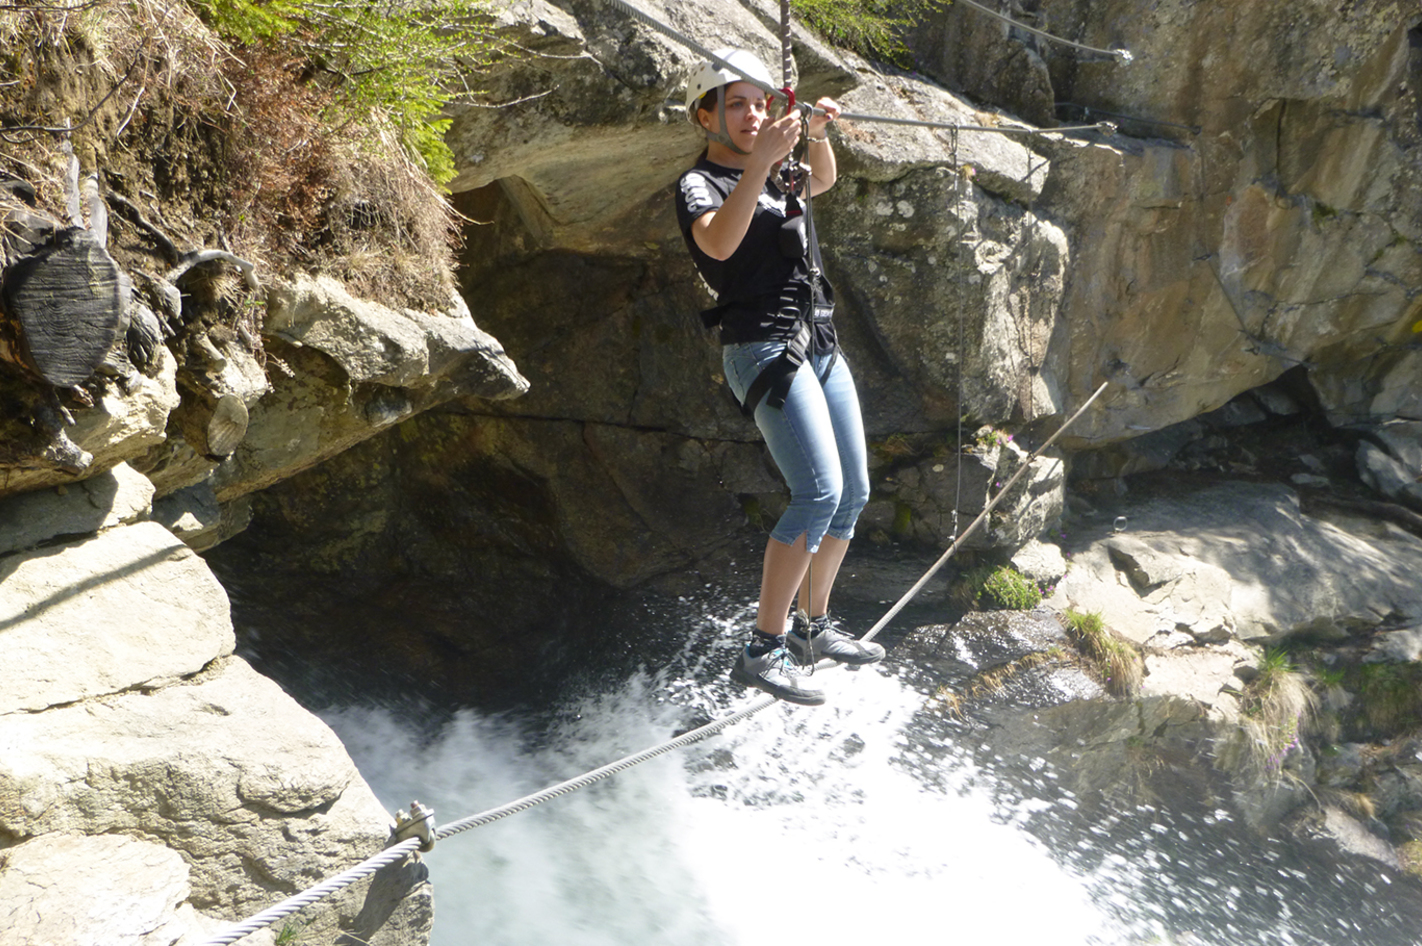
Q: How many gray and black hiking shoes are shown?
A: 2